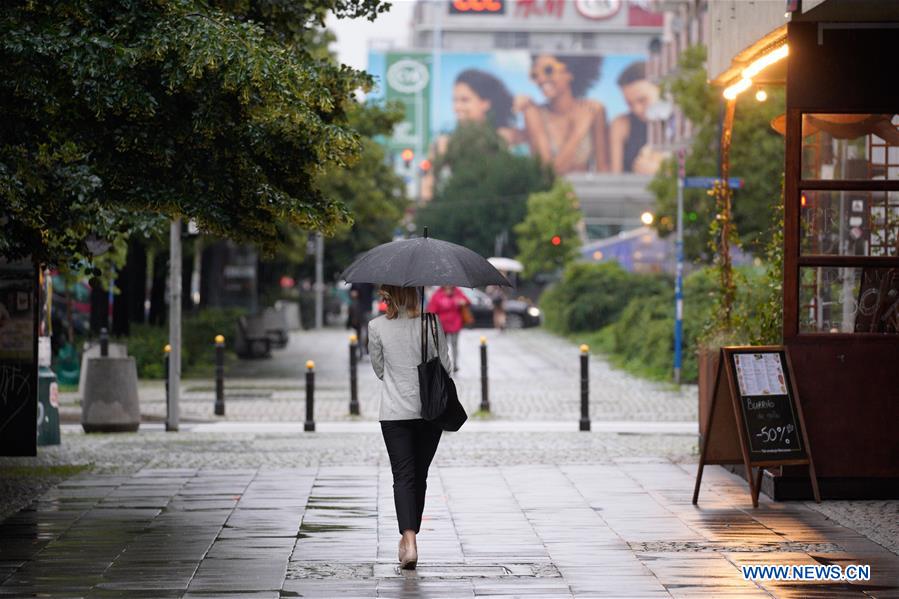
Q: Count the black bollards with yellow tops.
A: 6